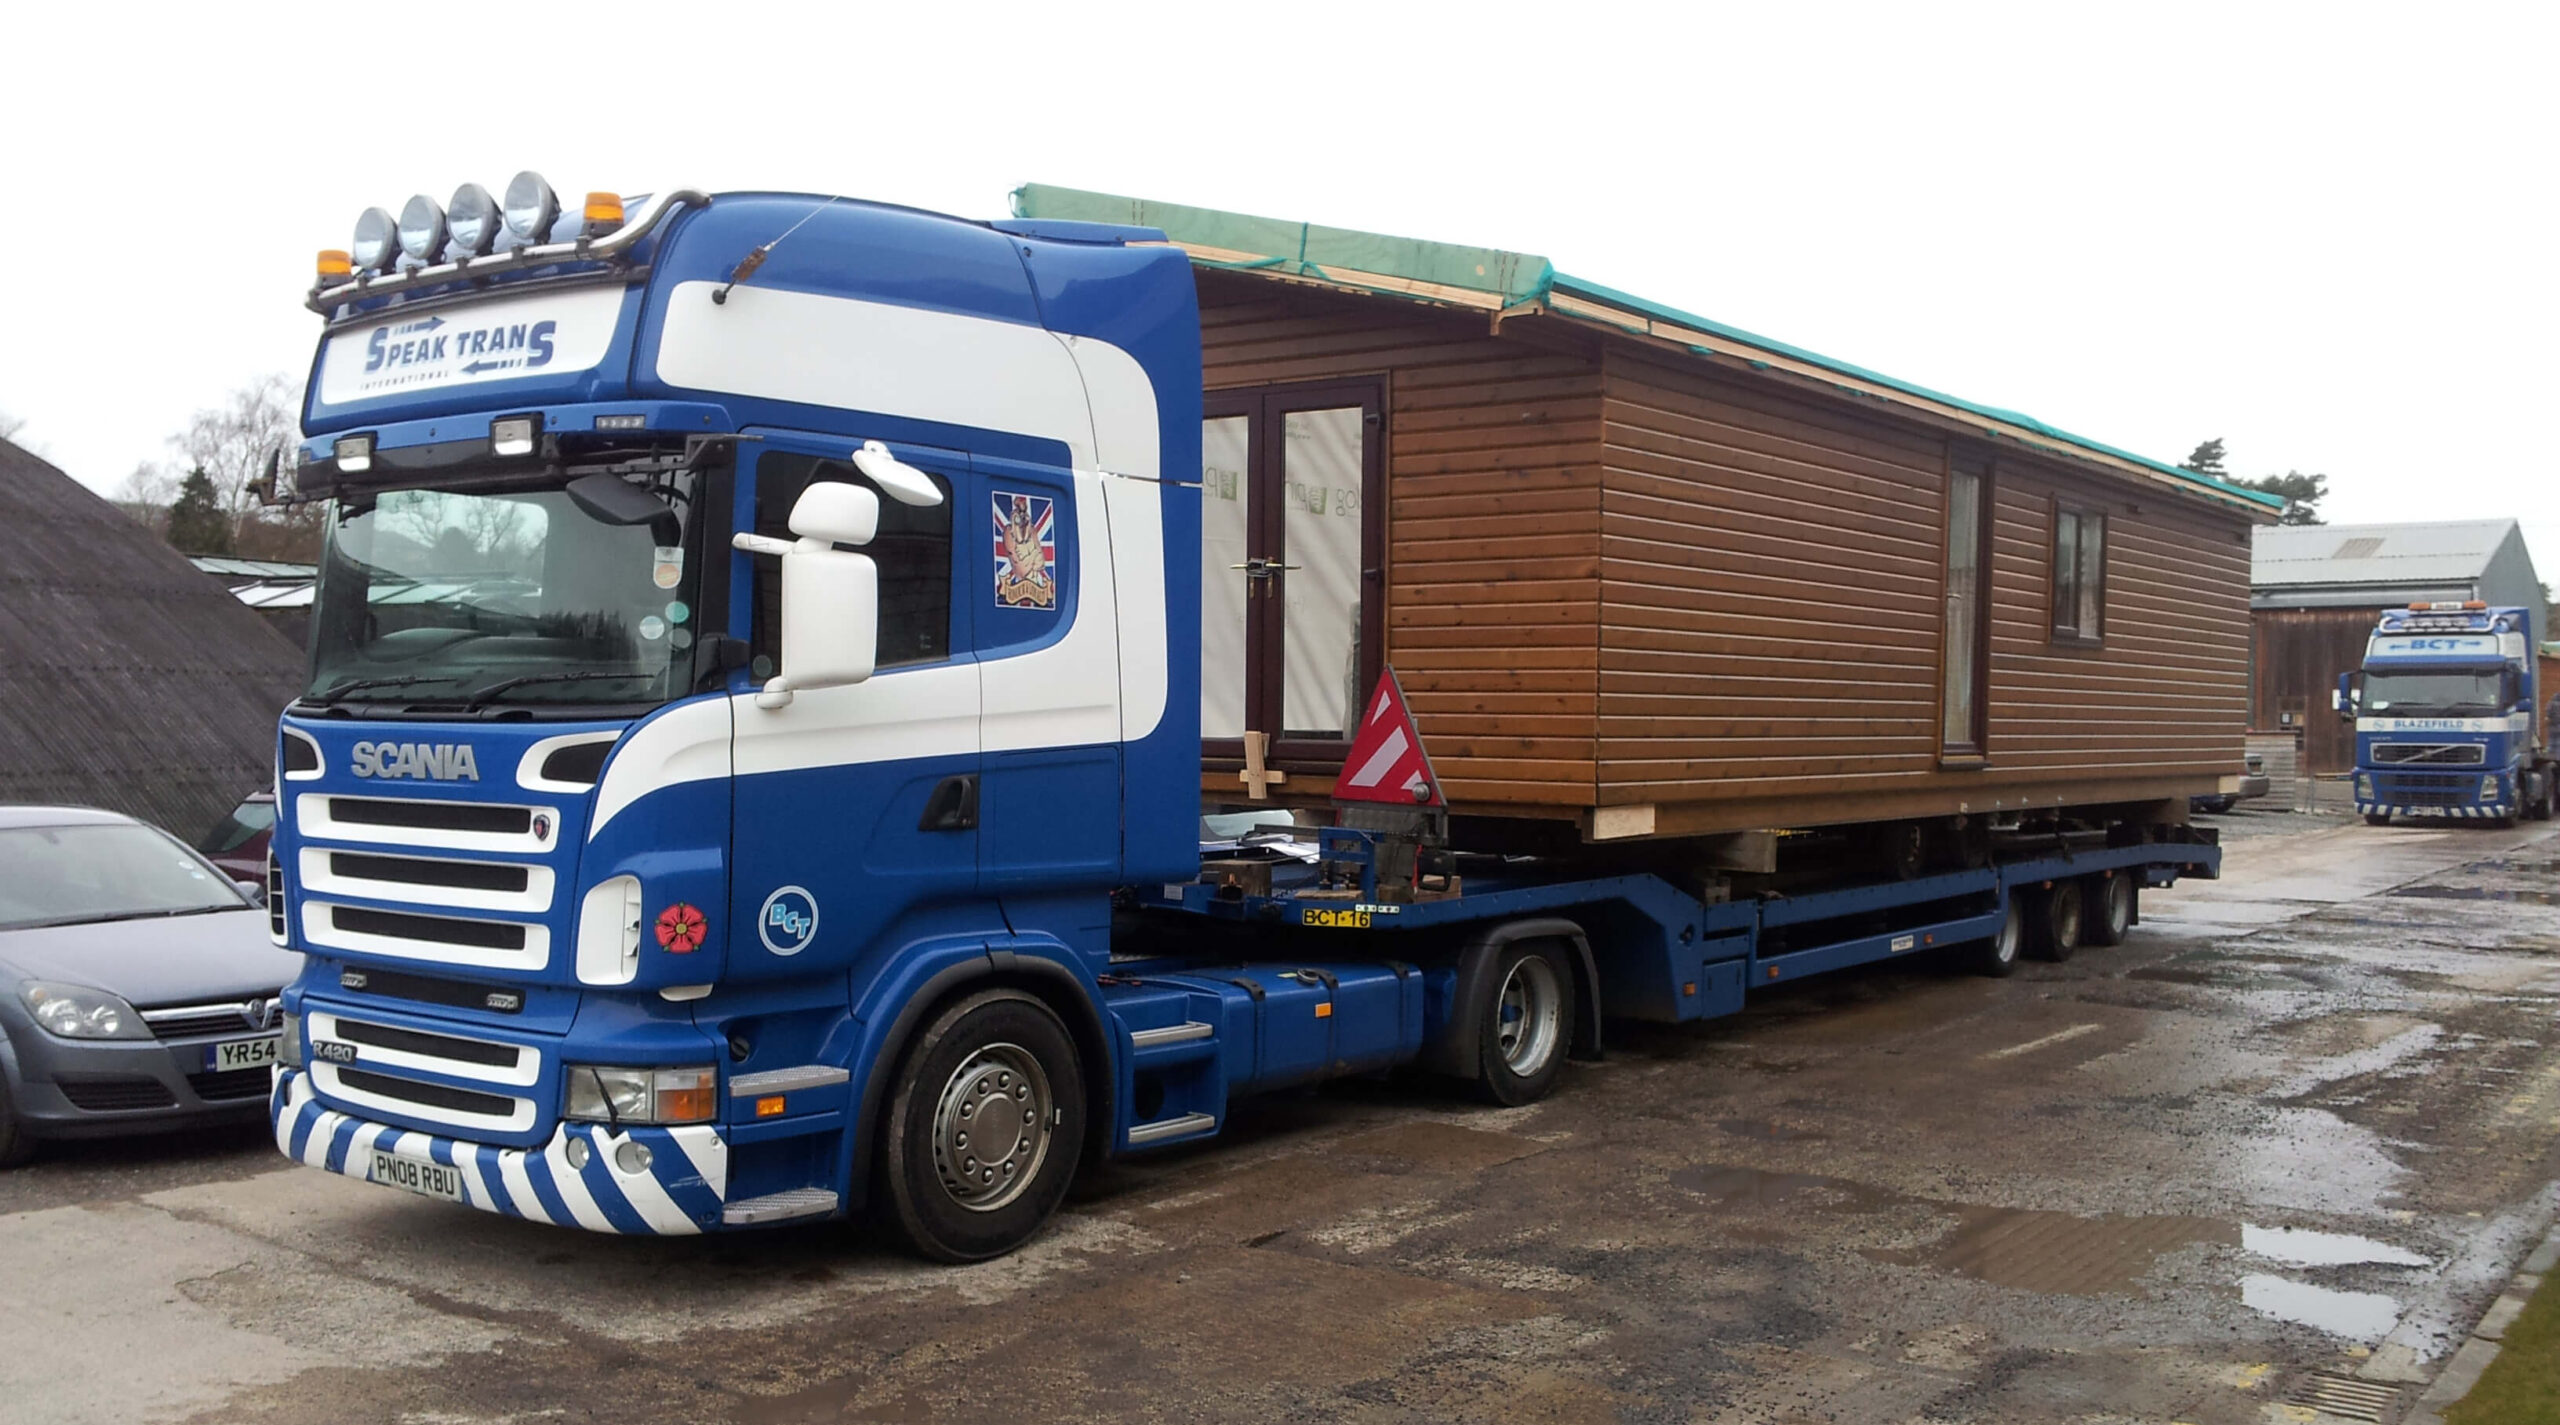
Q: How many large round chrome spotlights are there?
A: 4